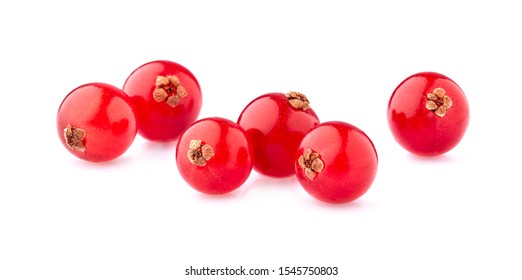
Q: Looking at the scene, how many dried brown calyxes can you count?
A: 6